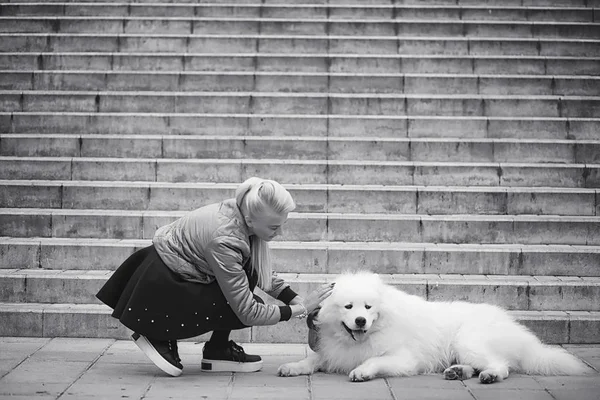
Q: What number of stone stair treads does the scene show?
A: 14